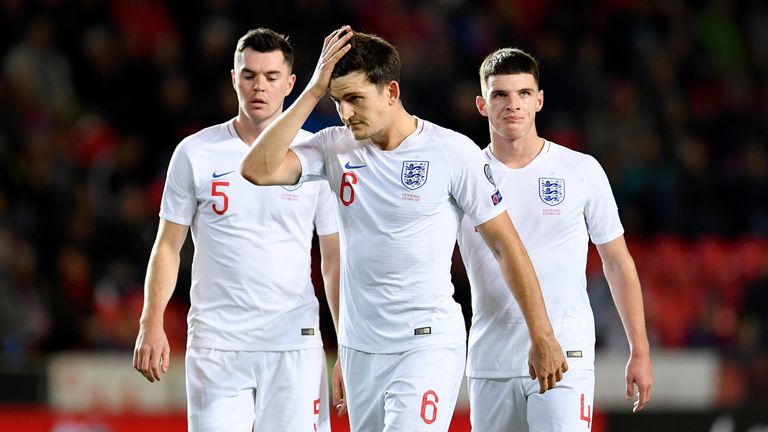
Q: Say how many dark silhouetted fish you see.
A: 0